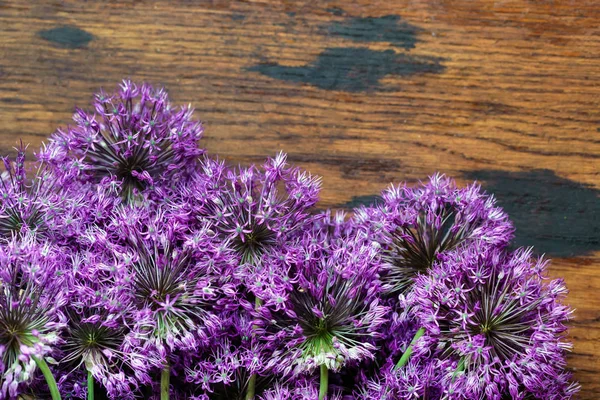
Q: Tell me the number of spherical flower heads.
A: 9